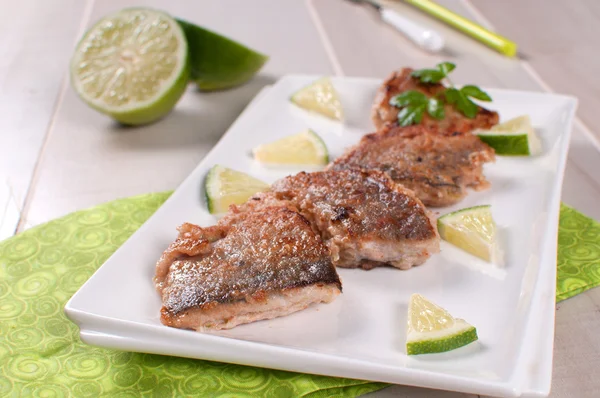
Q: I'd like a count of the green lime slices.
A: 6